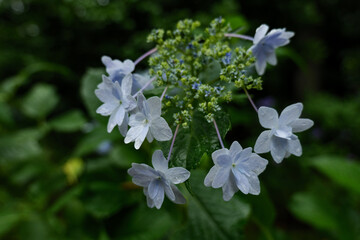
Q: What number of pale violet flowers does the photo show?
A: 7